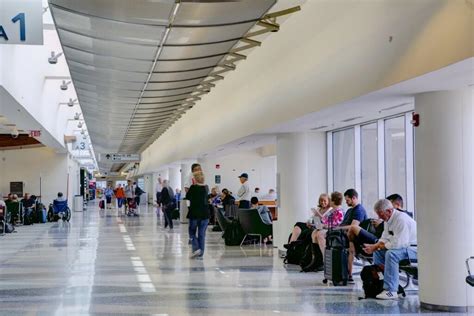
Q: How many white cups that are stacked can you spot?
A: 0